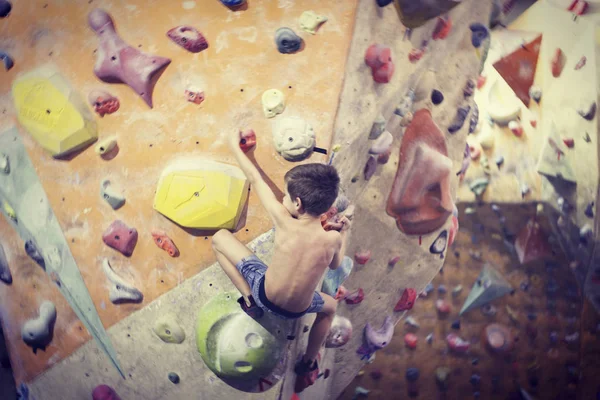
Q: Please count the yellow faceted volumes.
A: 2